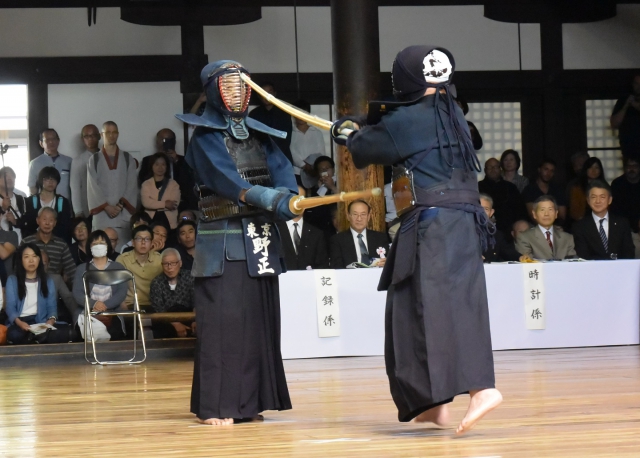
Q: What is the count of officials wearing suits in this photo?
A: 5